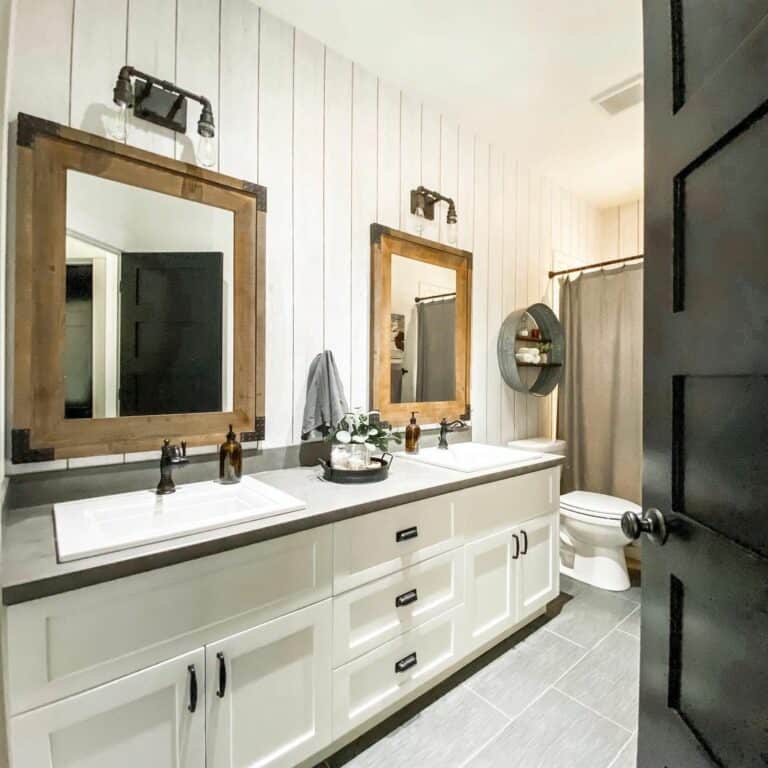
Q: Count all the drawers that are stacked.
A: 3